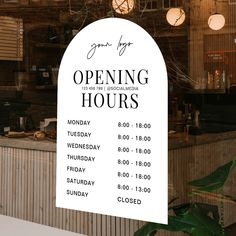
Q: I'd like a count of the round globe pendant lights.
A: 3